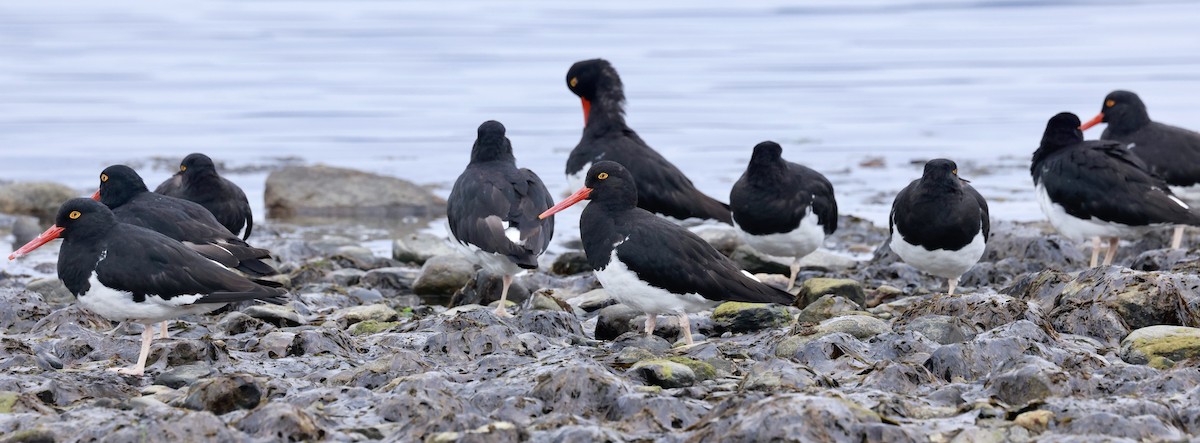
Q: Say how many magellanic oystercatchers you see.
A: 10